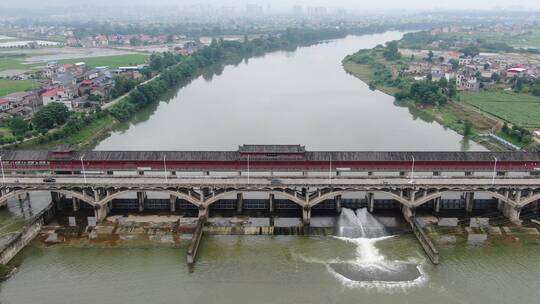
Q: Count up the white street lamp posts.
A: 7